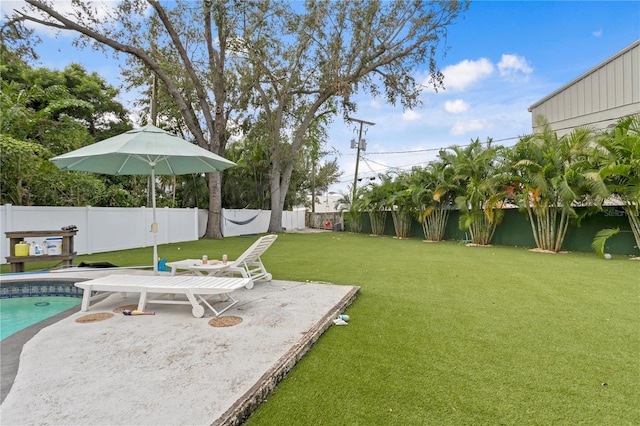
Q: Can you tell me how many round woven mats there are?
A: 3